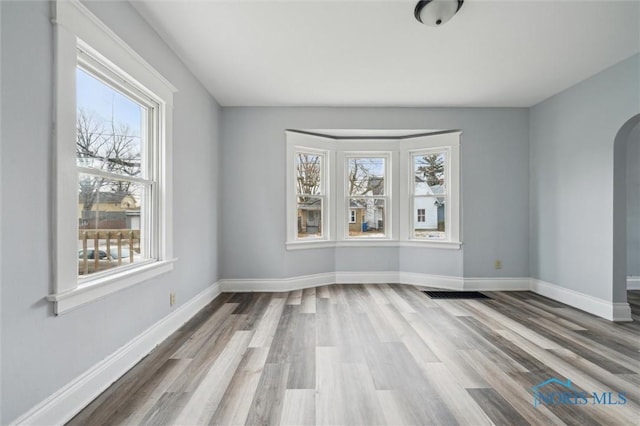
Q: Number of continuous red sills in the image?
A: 0